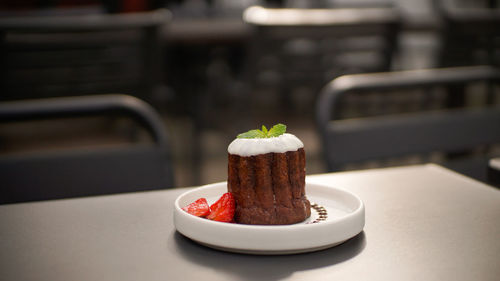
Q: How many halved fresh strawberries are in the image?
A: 2